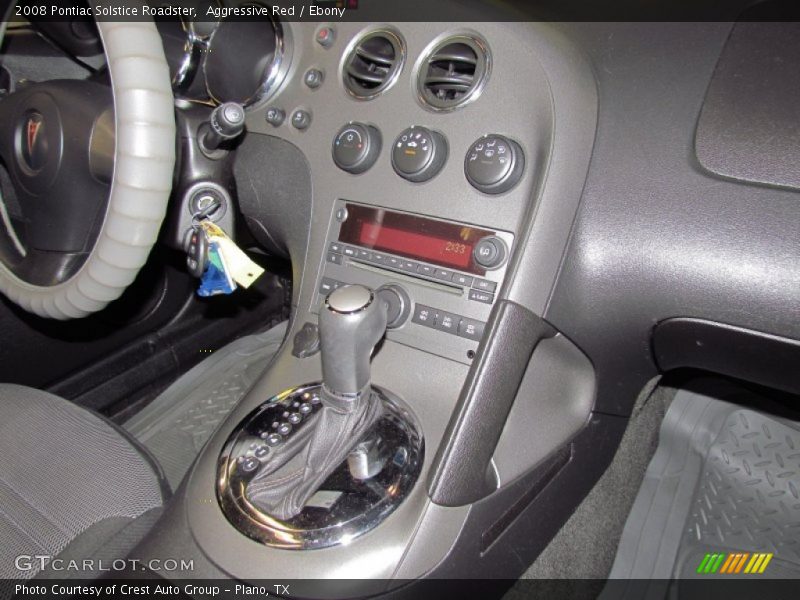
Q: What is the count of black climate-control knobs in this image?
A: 3